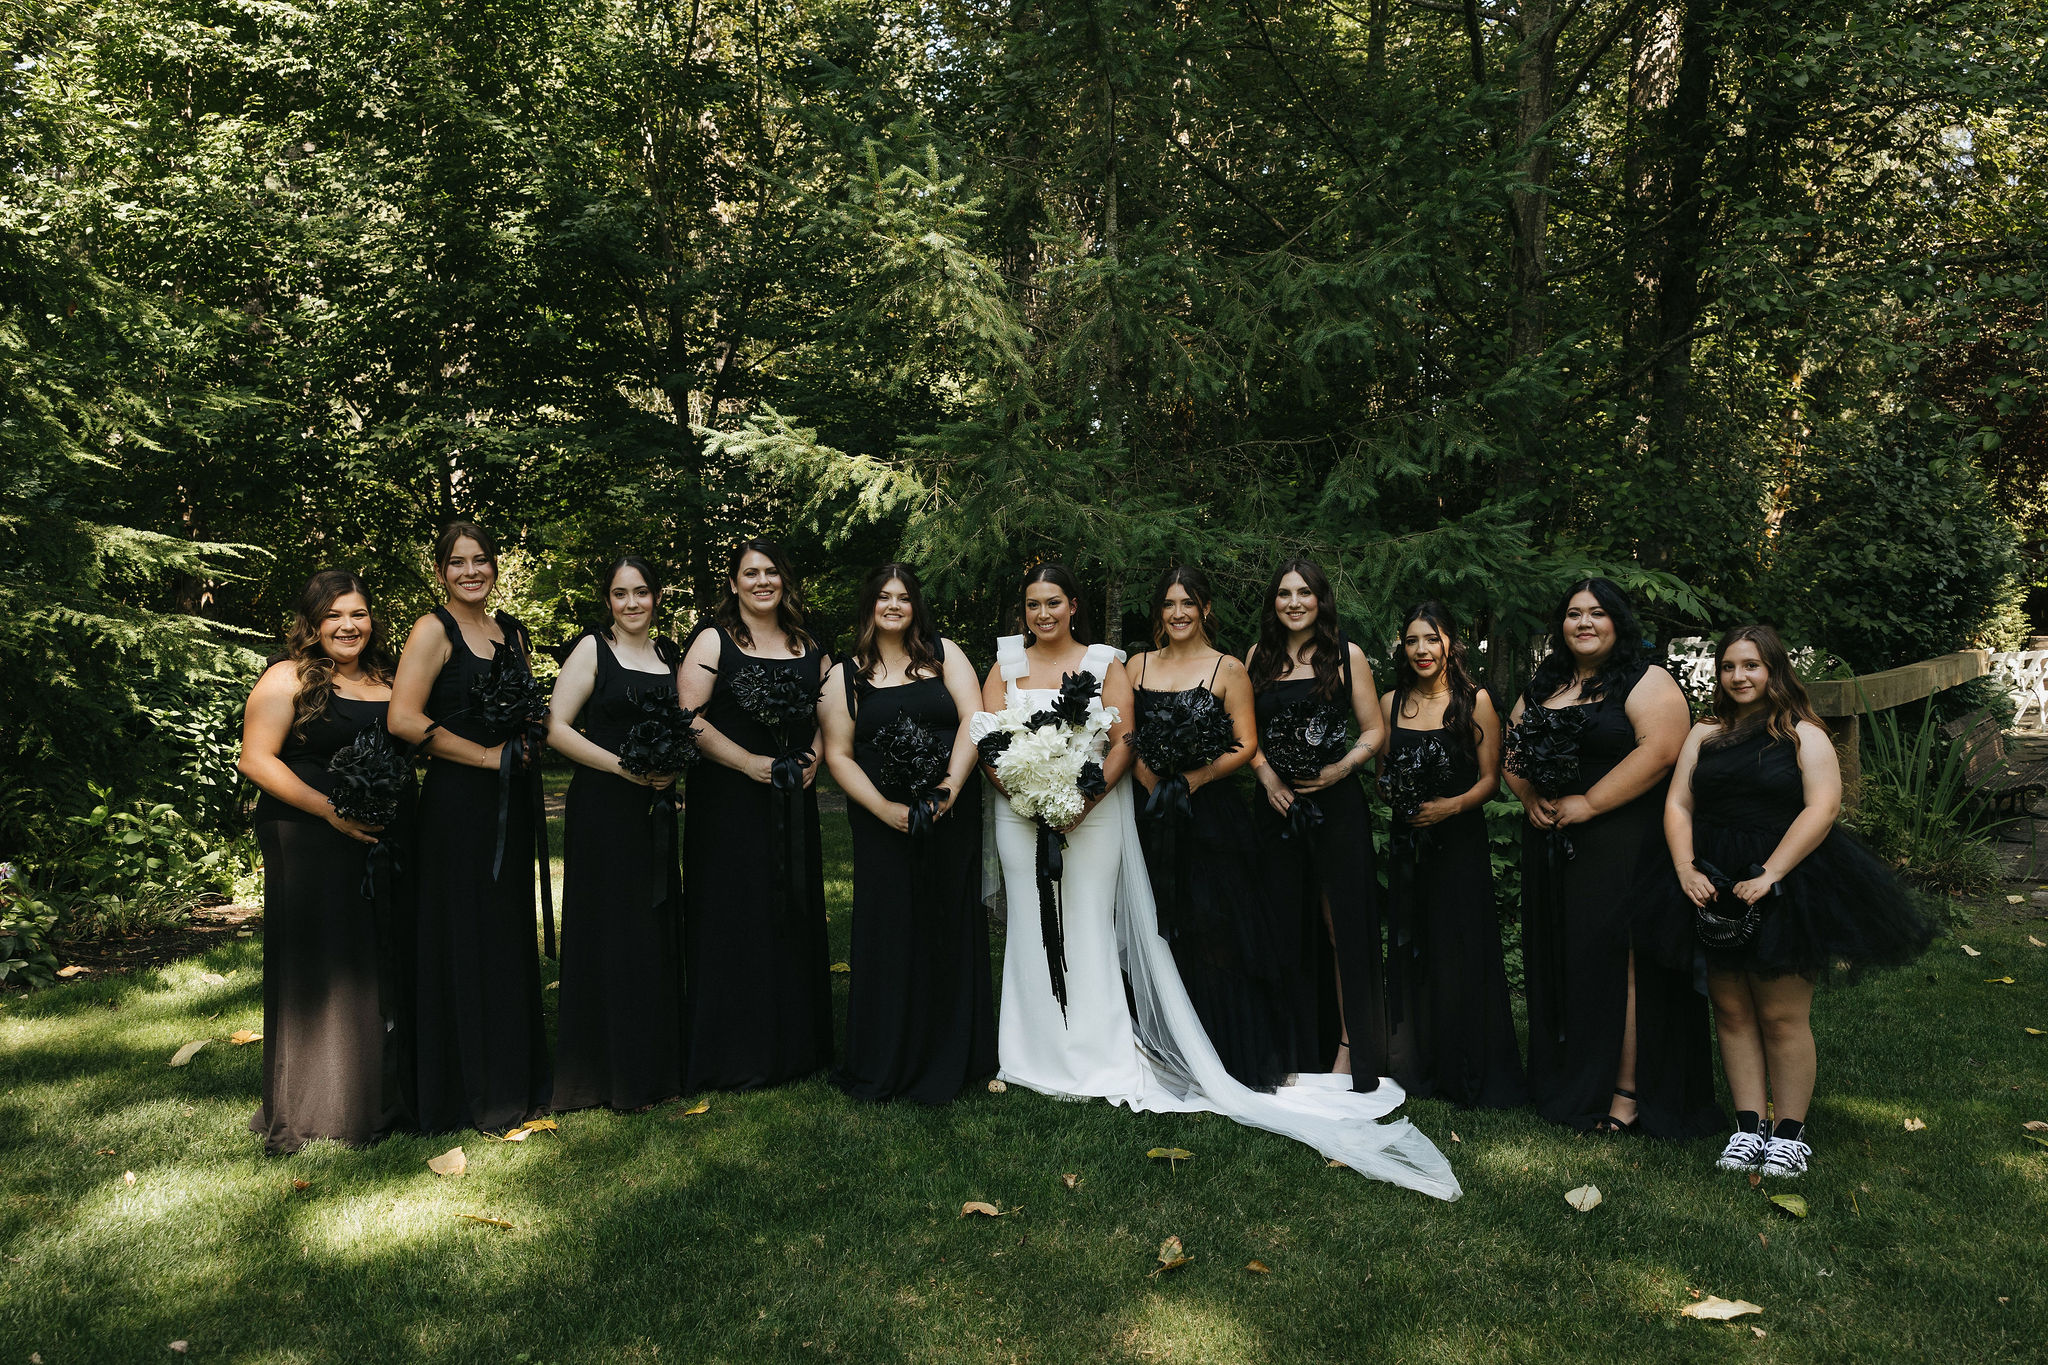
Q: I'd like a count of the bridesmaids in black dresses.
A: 10